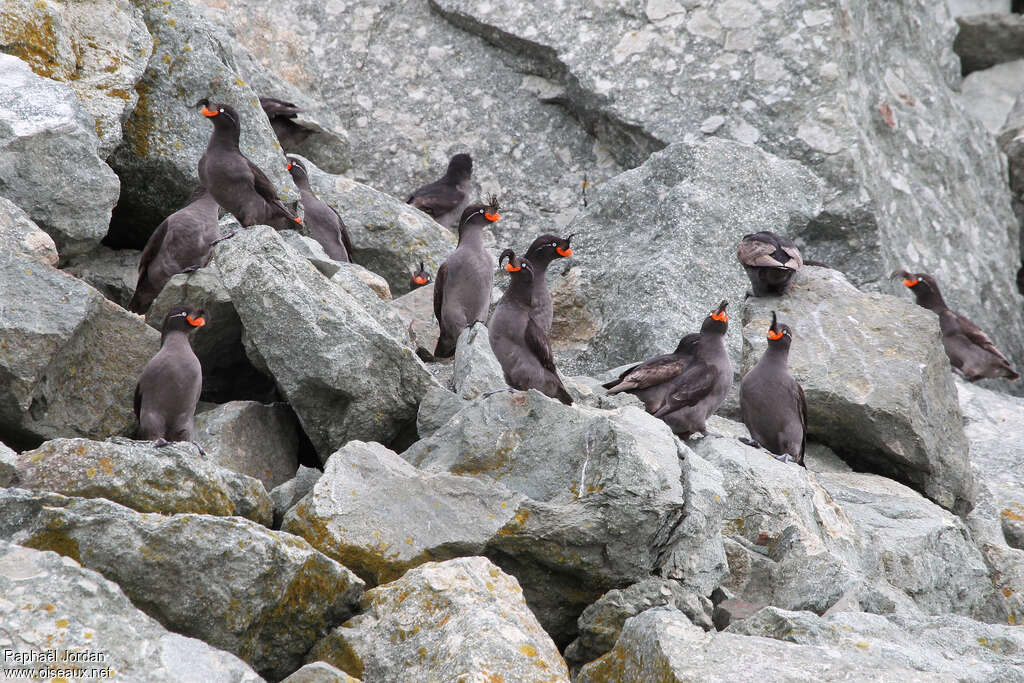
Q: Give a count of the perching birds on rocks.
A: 15